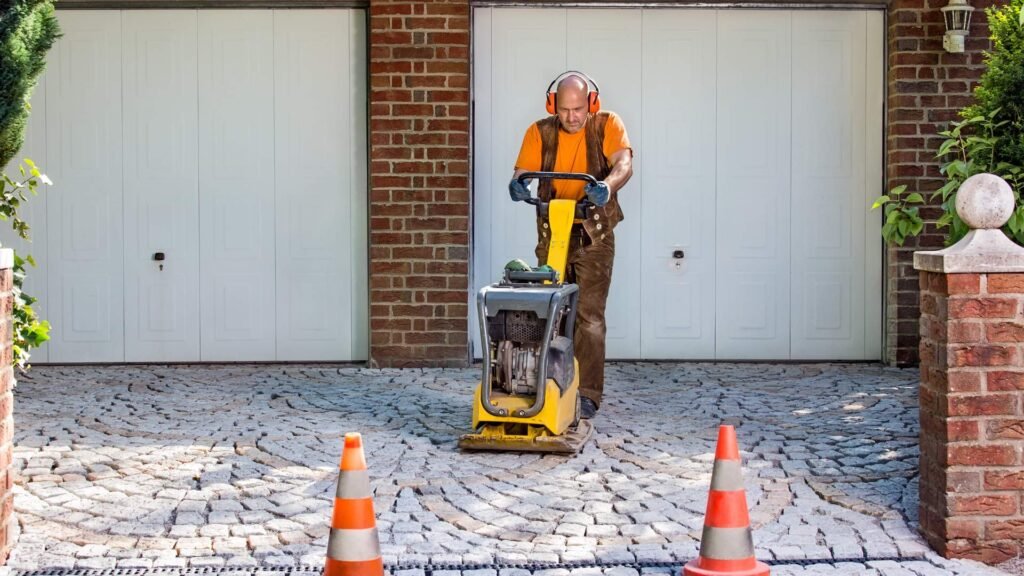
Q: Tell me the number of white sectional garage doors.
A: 2